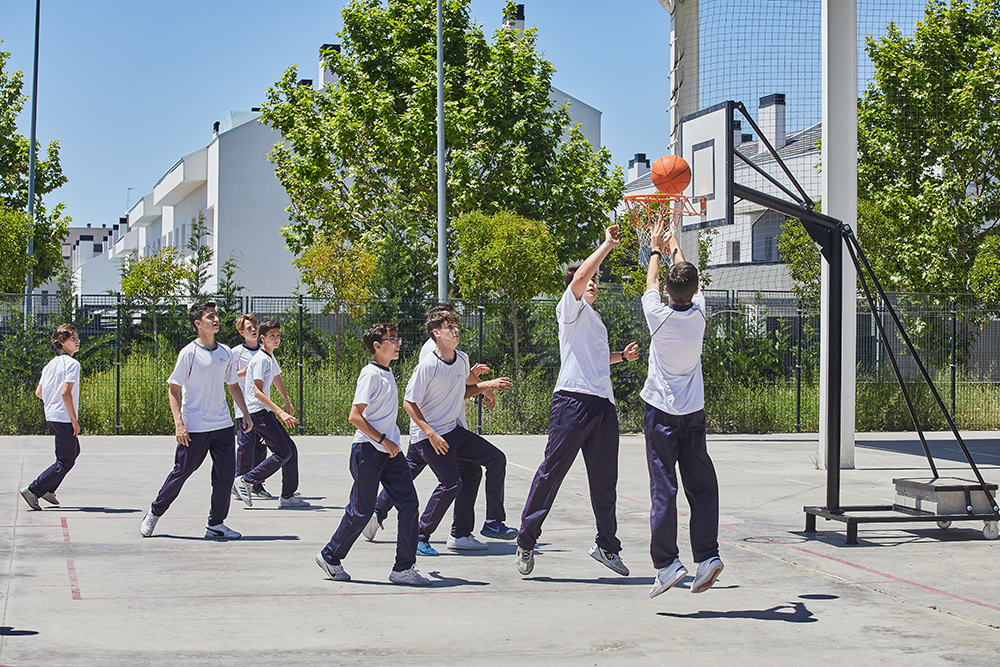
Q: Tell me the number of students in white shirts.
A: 9